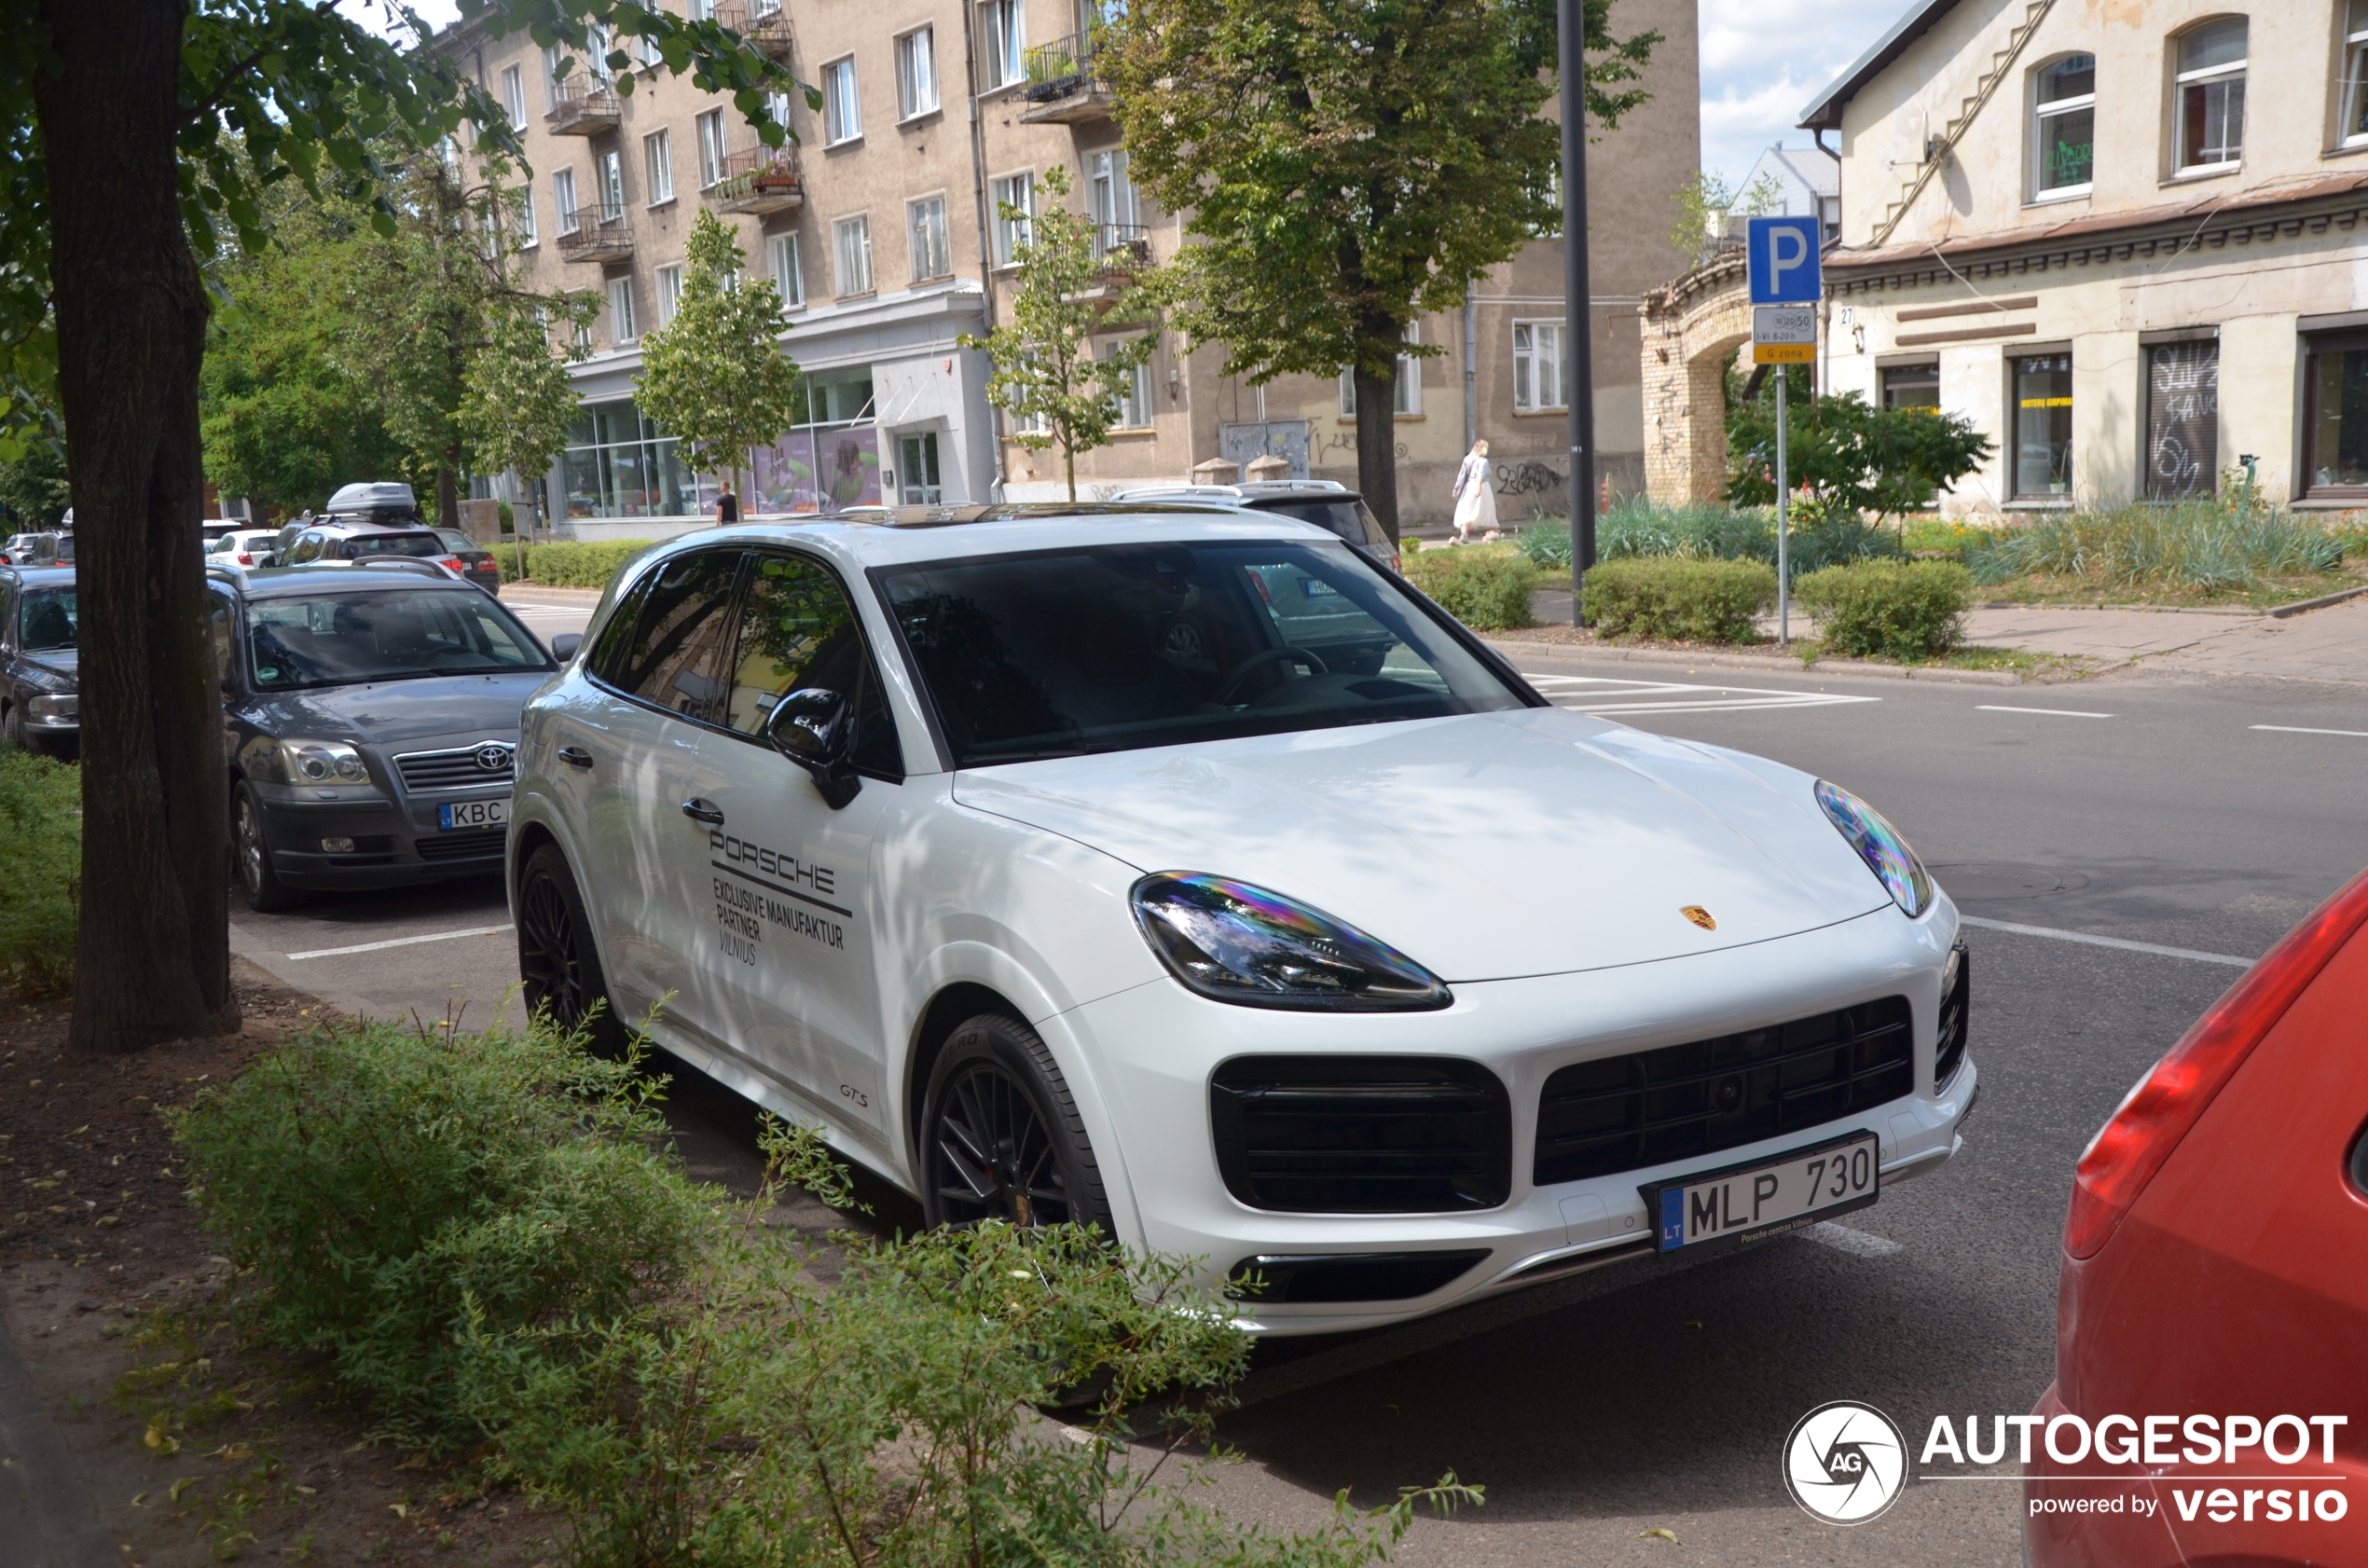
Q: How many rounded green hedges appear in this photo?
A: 3